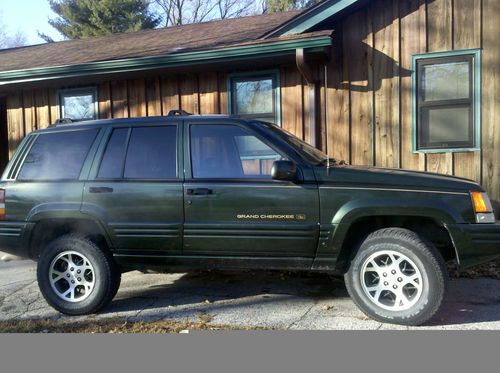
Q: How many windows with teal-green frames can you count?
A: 3